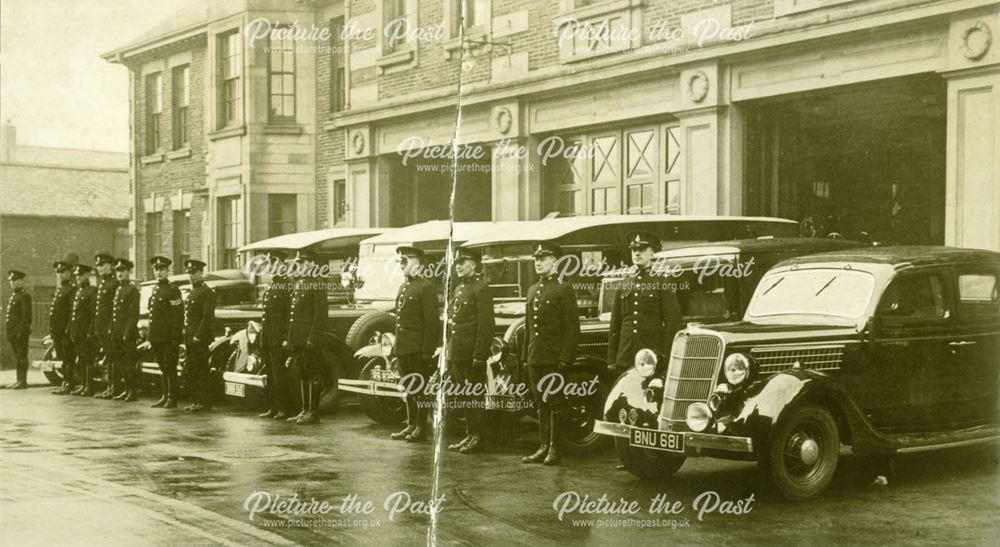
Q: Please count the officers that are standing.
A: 13